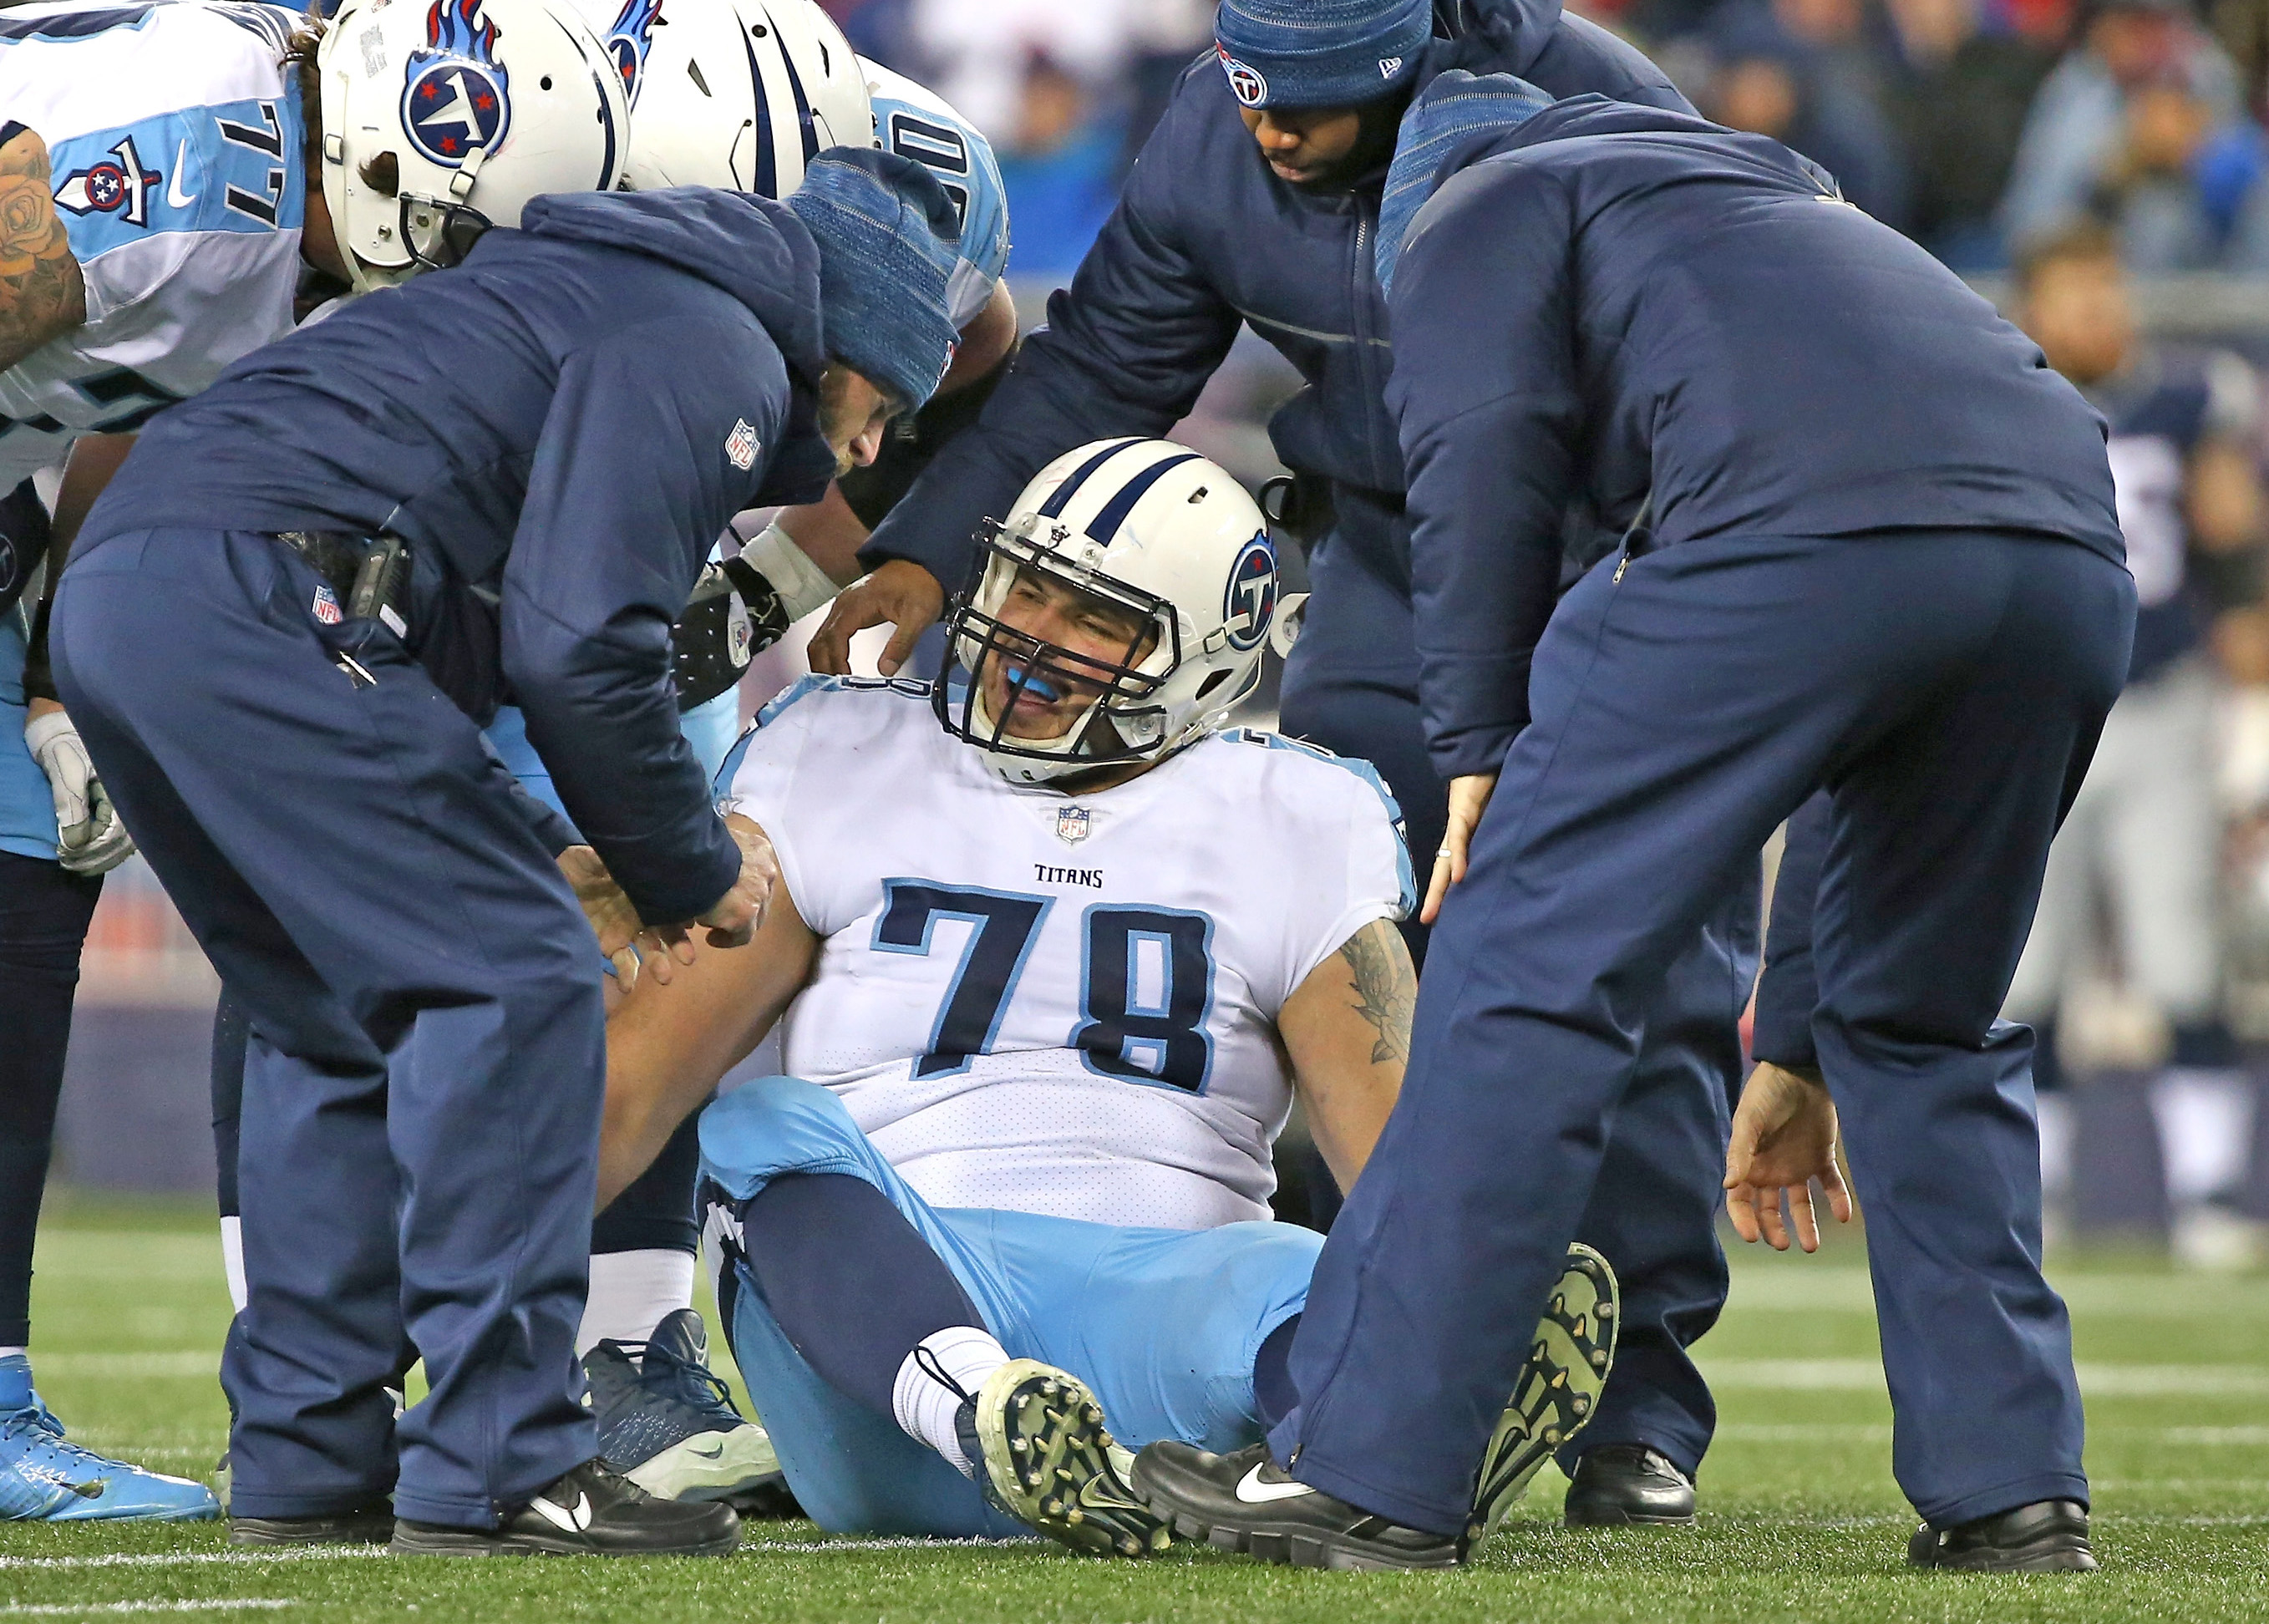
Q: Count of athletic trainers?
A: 3